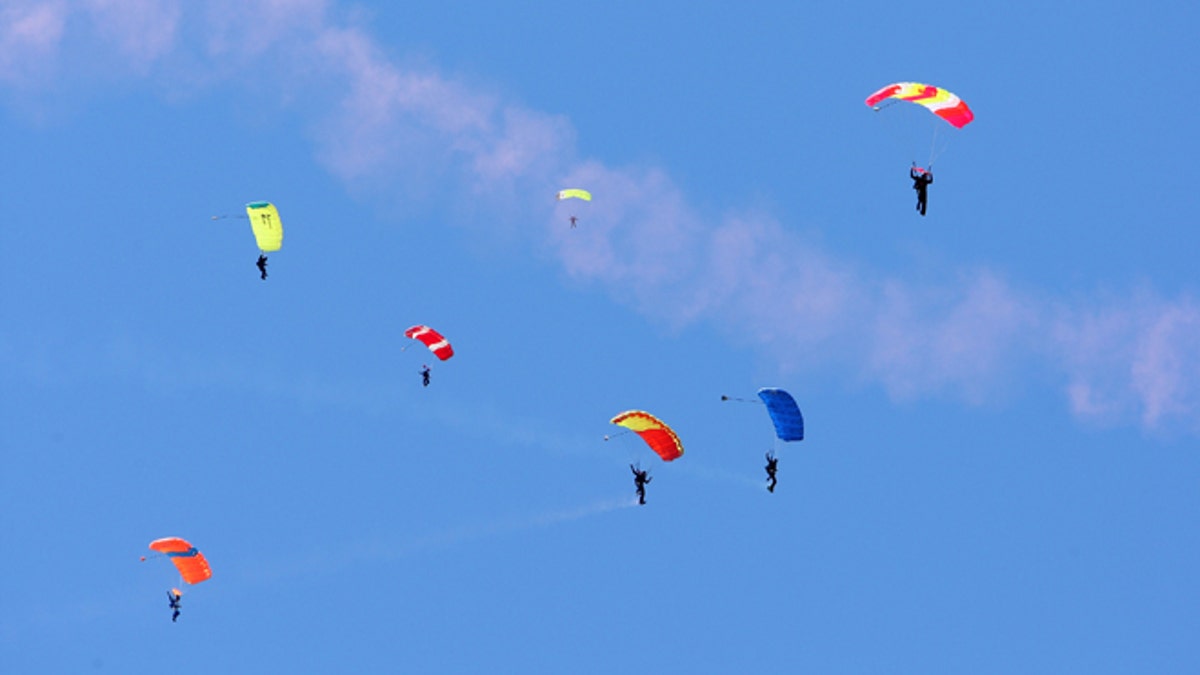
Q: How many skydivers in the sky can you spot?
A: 7